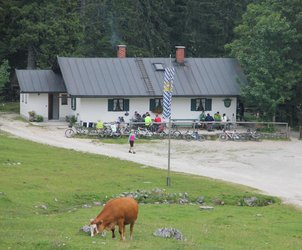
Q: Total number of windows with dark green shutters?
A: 3